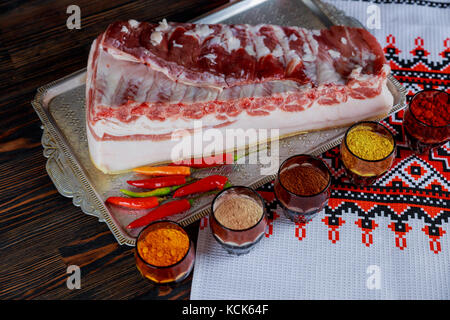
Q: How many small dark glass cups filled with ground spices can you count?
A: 5